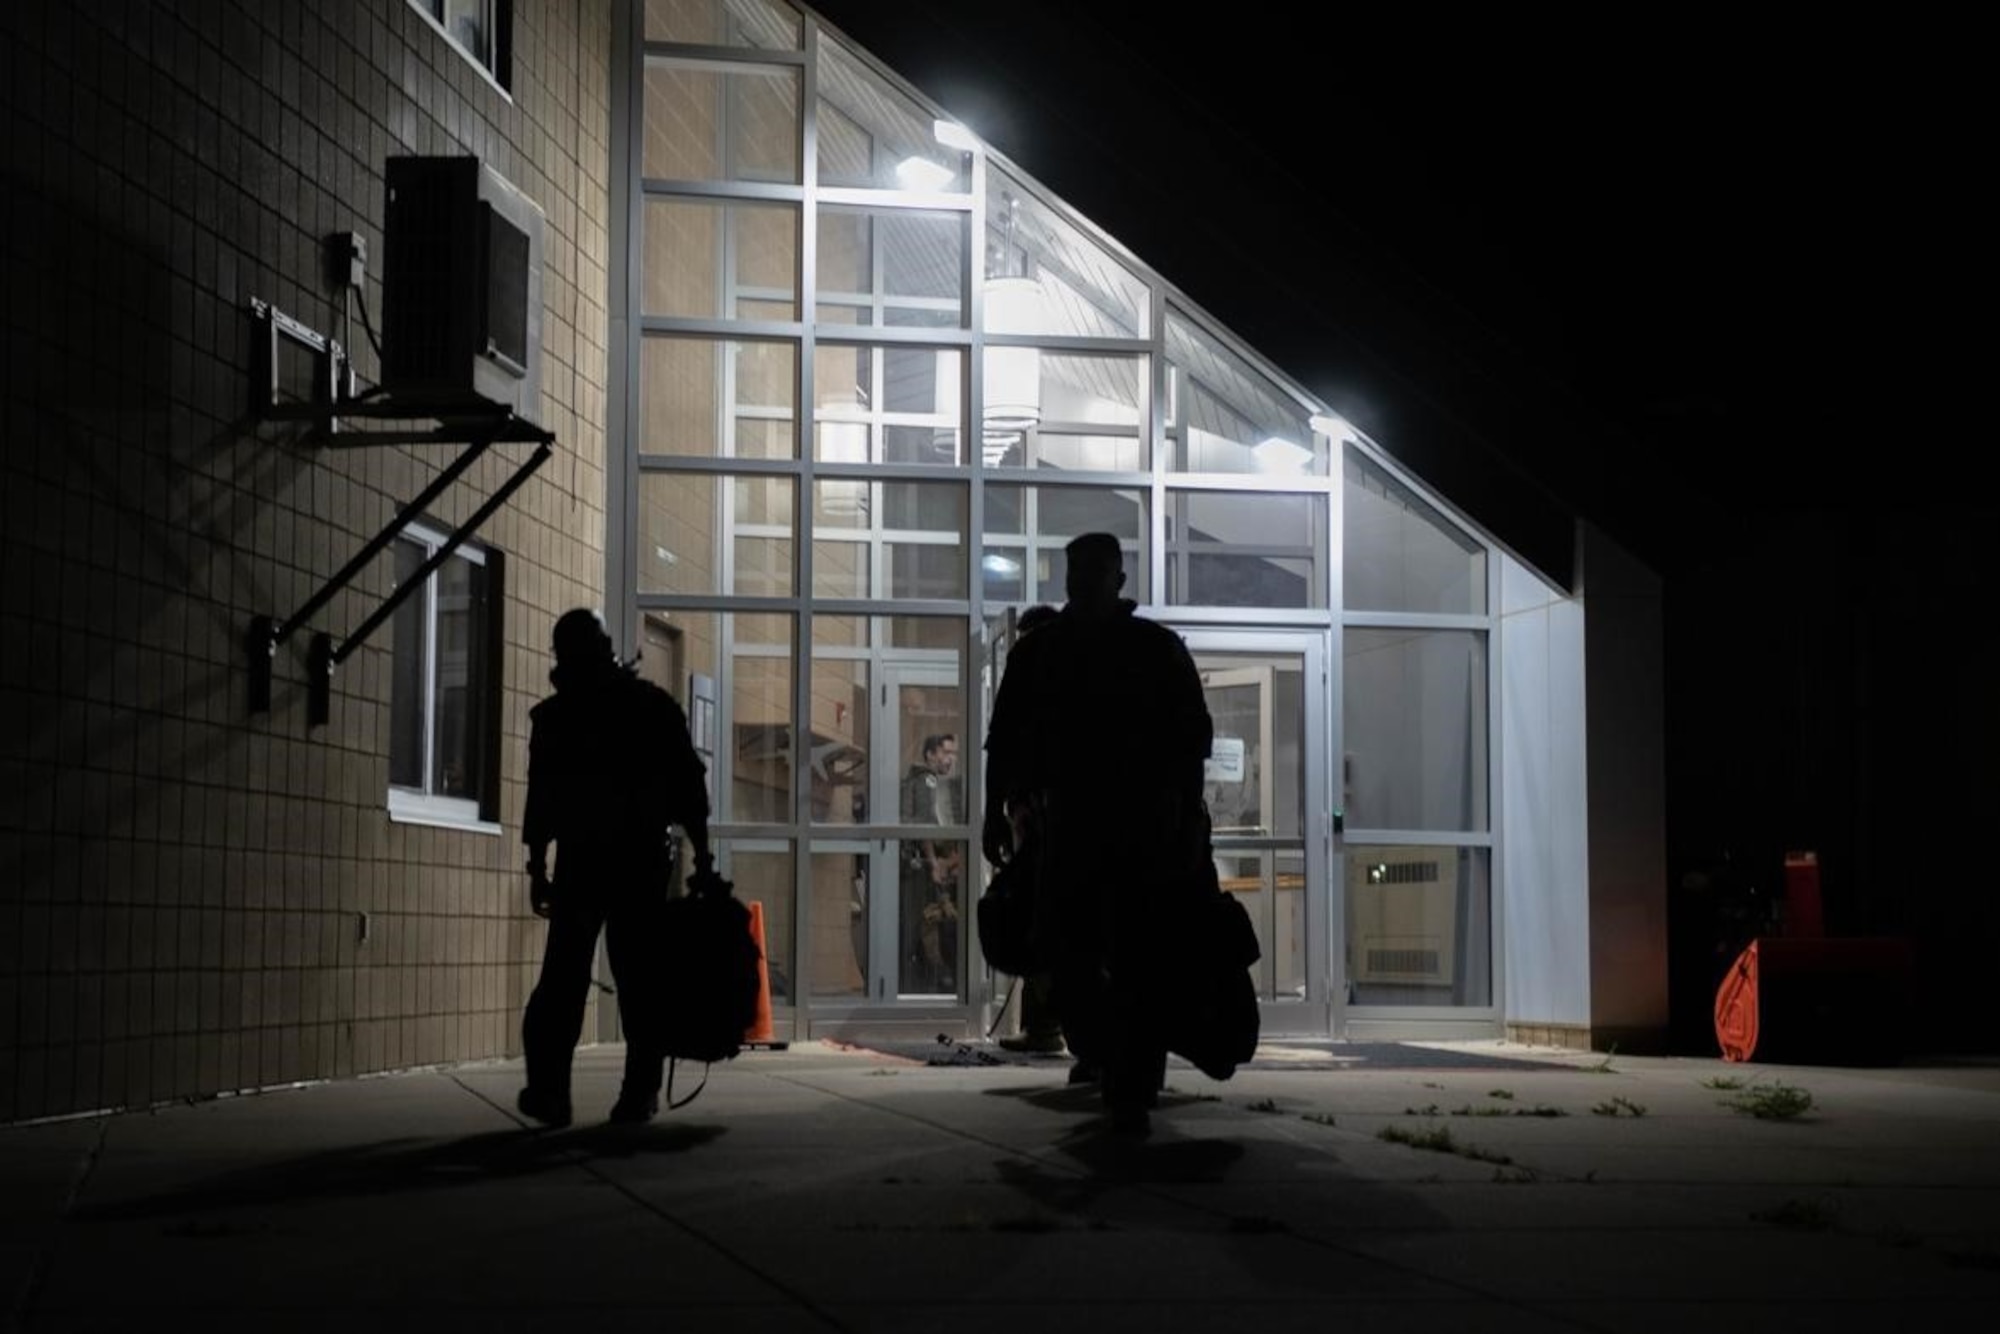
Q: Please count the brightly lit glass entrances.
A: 1